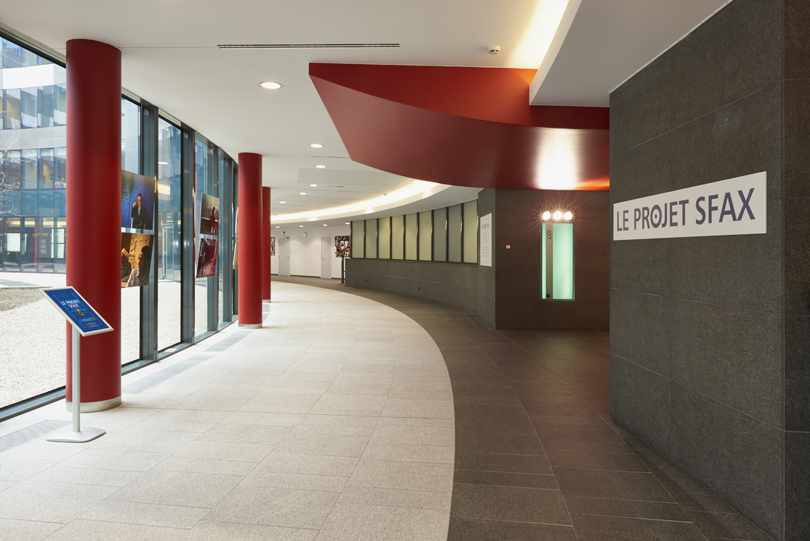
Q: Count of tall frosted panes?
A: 9